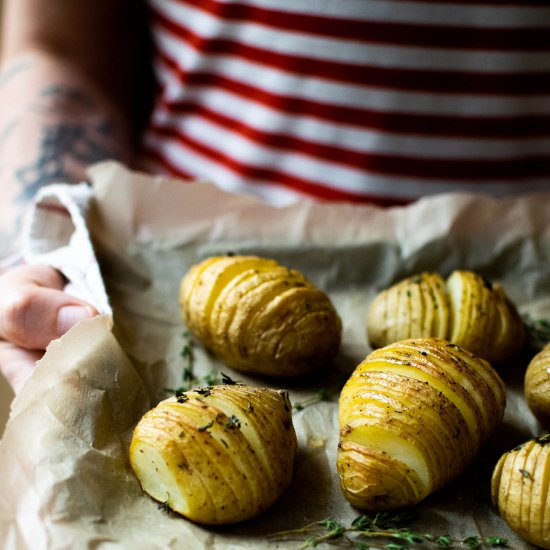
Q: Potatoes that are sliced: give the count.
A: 6